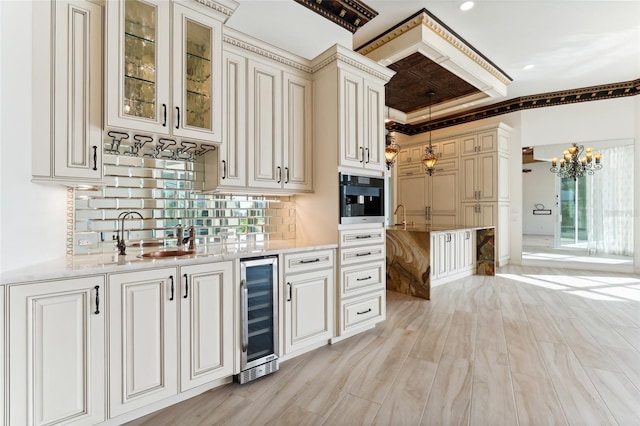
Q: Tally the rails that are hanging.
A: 5